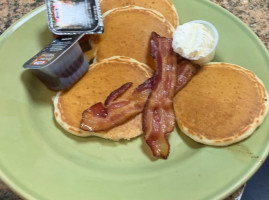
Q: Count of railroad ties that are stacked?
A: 0